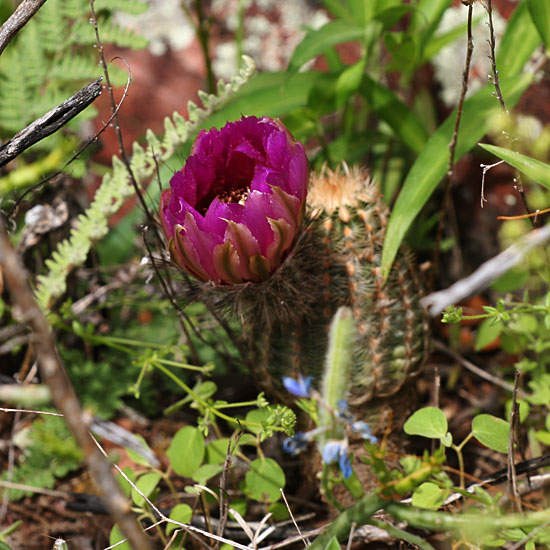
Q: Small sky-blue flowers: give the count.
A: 5